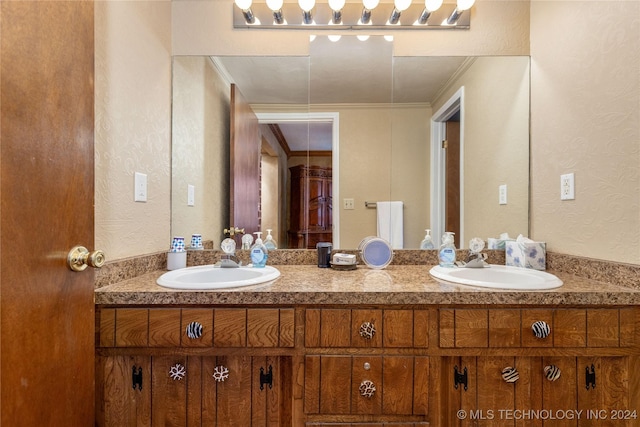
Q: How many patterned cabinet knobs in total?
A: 8